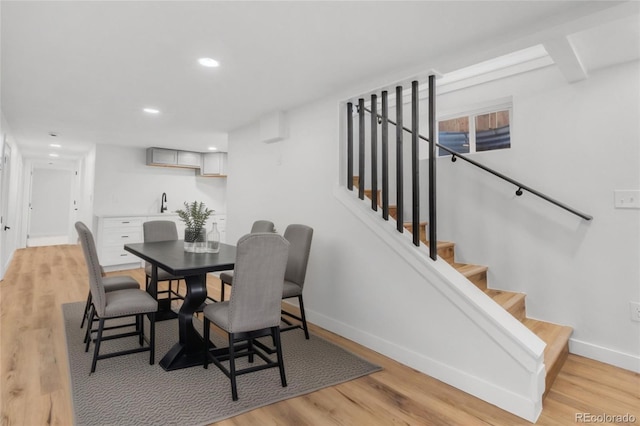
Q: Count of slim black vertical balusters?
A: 7